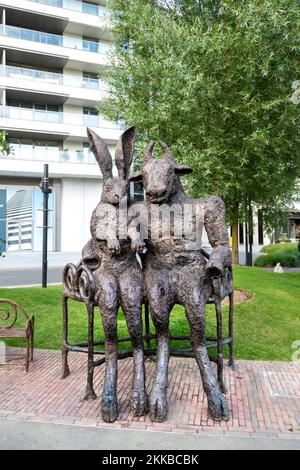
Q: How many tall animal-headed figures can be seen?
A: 2